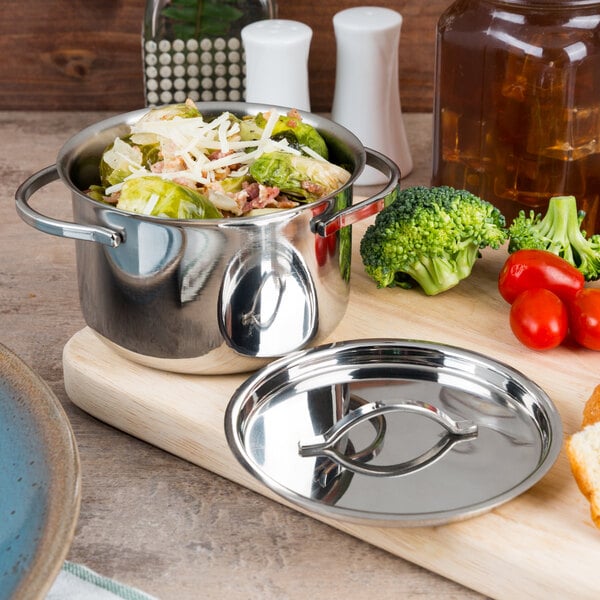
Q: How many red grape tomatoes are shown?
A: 3